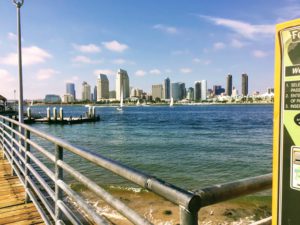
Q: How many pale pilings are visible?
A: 6